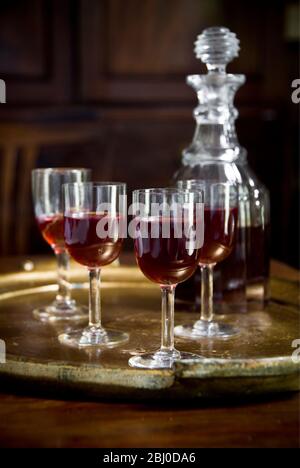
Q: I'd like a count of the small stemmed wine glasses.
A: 4